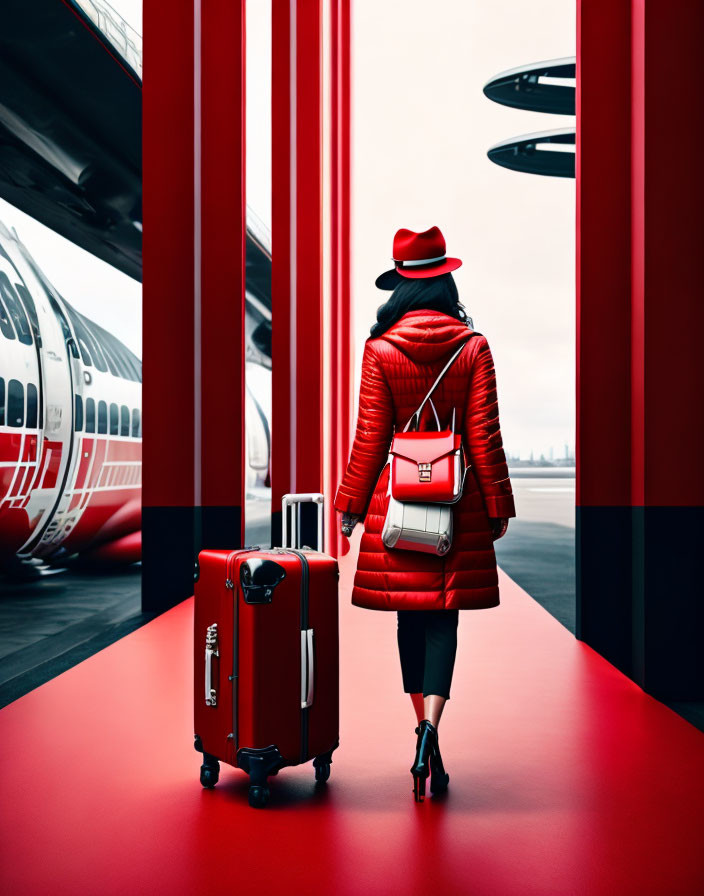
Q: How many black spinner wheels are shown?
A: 3